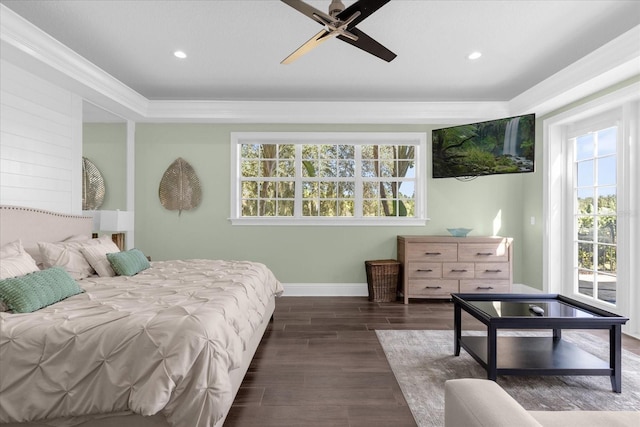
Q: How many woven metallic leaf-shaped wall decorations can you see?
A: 2